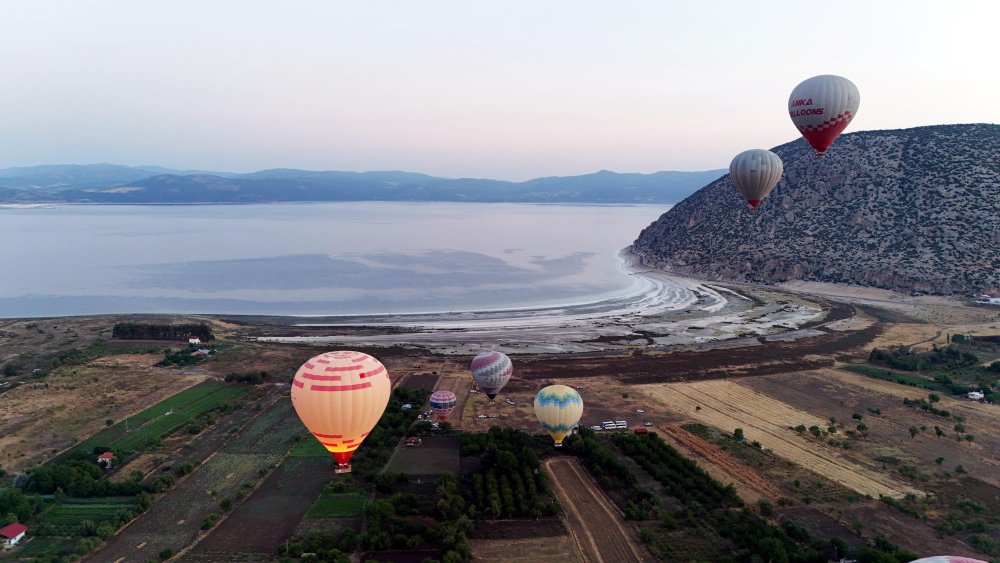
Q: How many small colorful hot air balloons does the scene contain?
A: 3